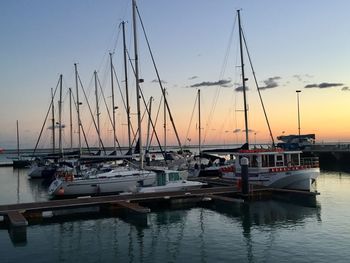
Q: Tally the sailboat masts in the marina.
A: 13